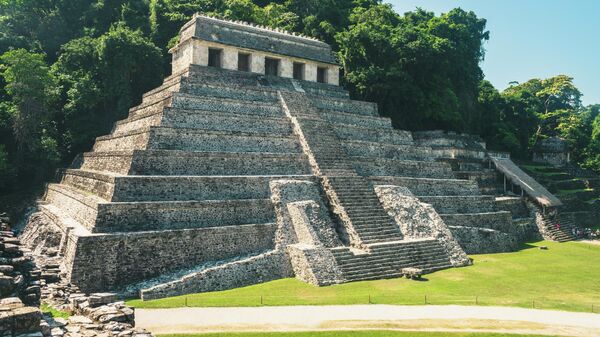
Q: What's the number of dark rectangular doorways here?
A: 5